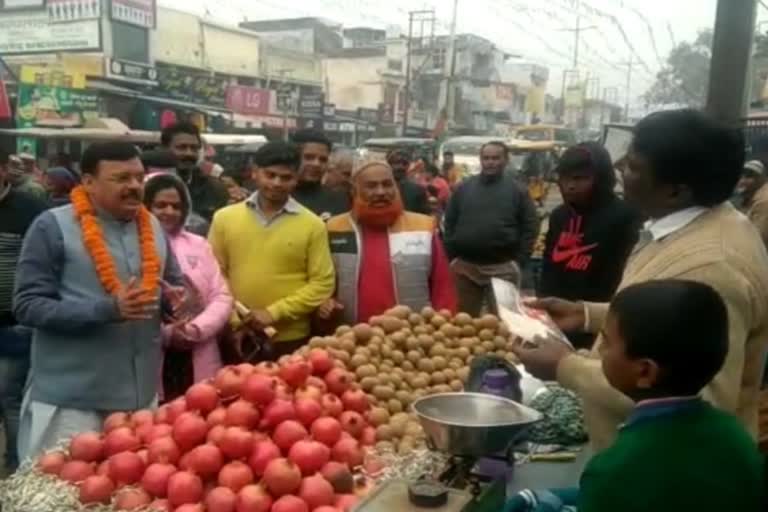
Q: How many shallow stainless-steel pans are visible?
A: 1